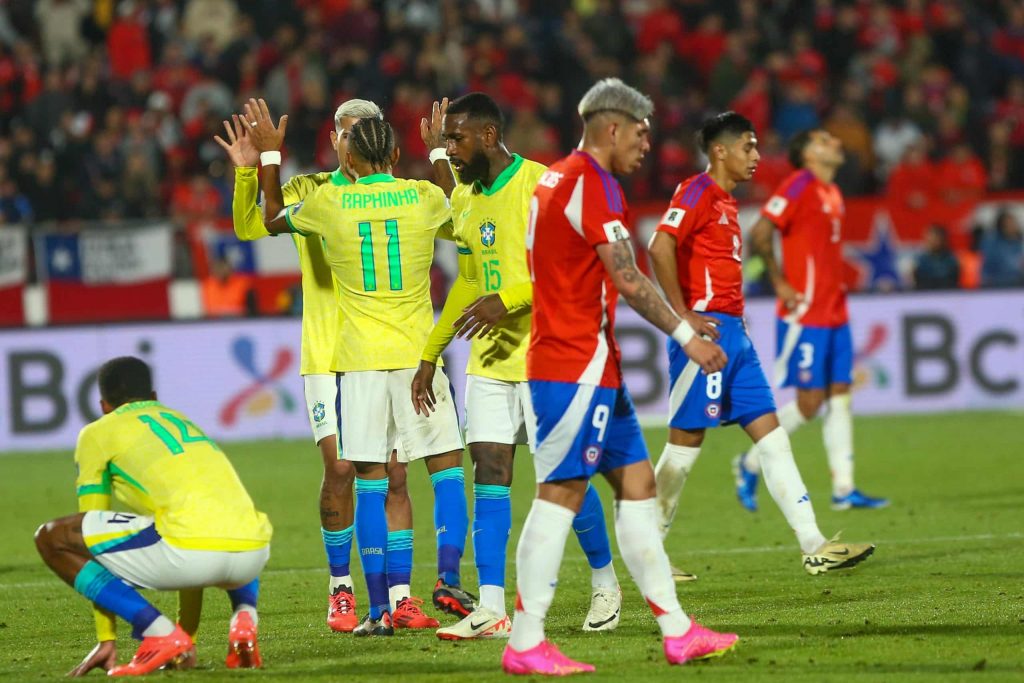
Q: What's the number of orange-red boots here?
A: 4